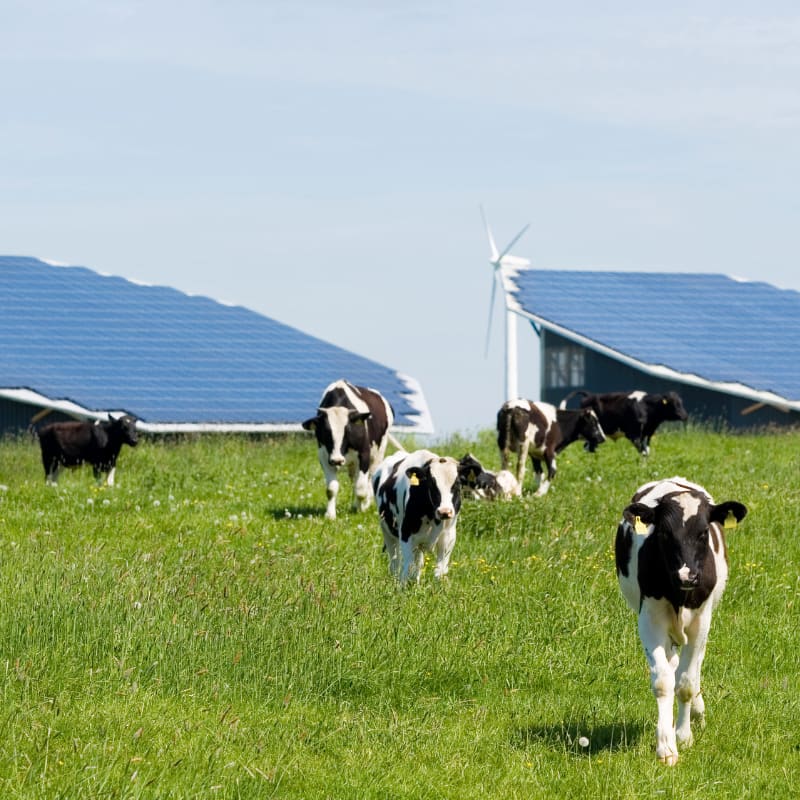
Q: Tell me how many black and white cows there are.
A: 7